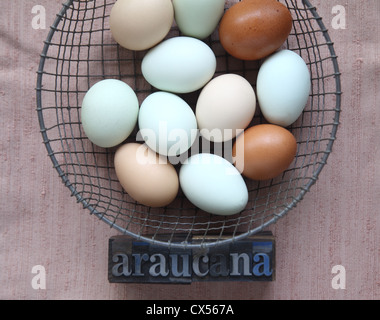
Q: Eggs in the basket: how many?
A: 11